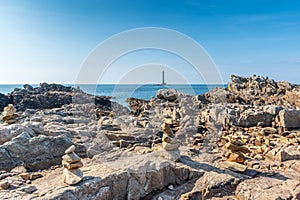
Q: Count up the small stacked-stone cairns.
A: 4